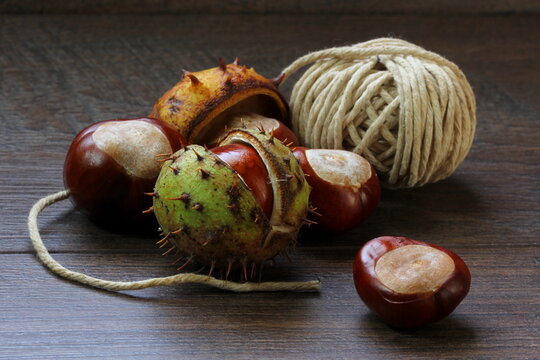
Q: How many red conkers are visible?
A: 5